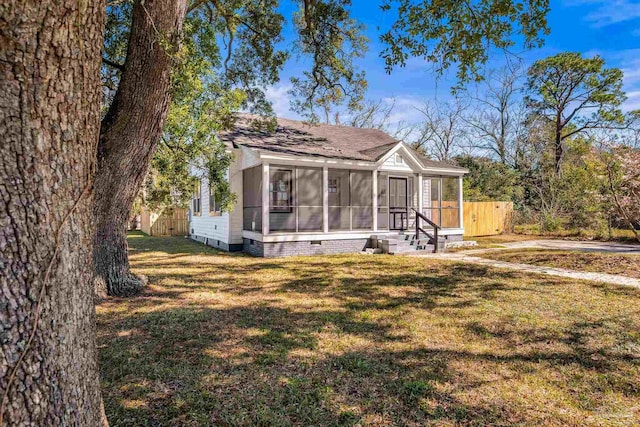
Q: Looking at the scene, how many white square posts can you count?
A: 5